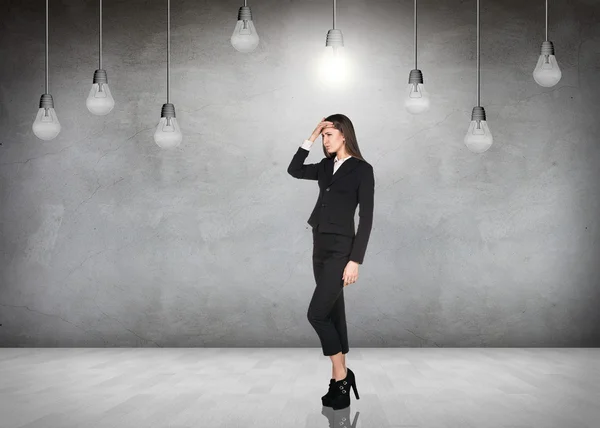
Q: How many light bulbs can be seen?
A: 8